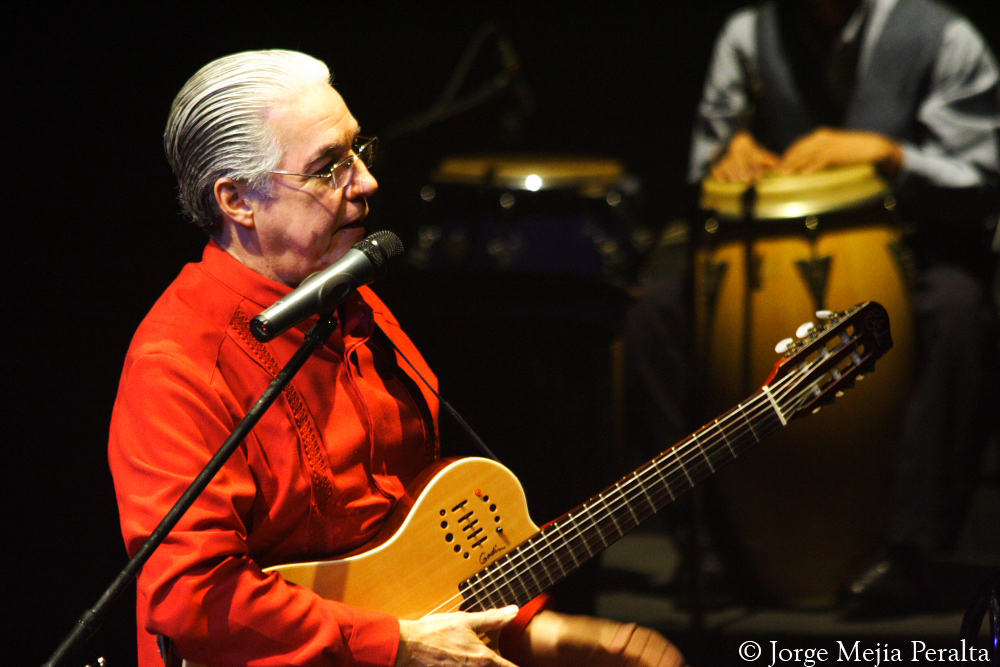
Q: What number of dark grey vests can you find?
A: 1